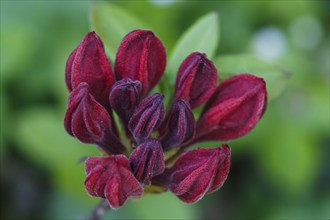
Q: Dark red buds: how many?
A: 11